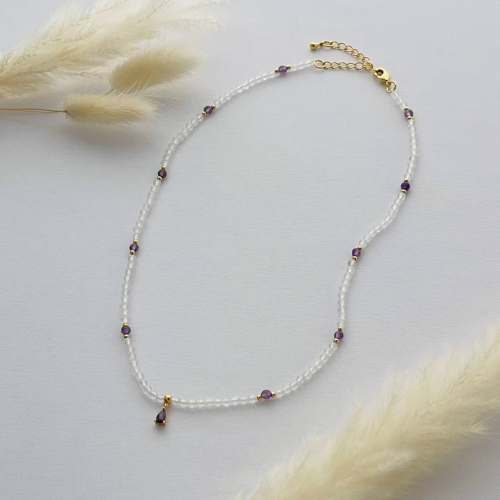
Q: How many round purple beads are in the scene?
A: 10